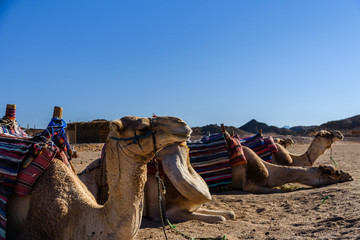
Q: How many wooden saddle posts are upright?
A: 2